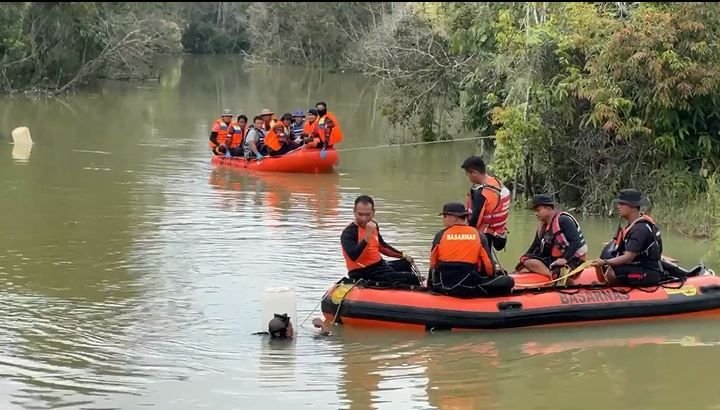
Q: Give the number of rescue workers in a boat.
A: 13